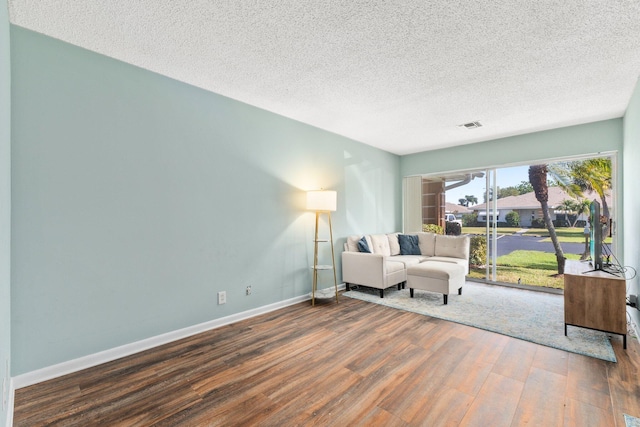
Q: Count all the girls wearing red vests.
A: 0